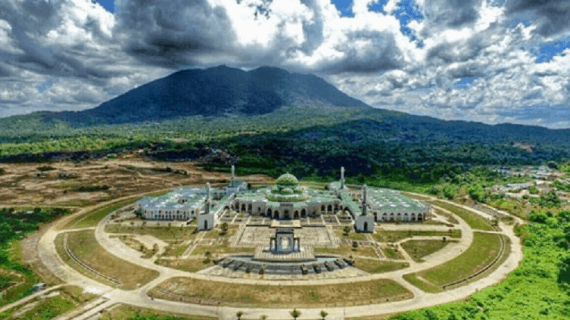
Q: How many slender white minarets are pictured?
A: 4